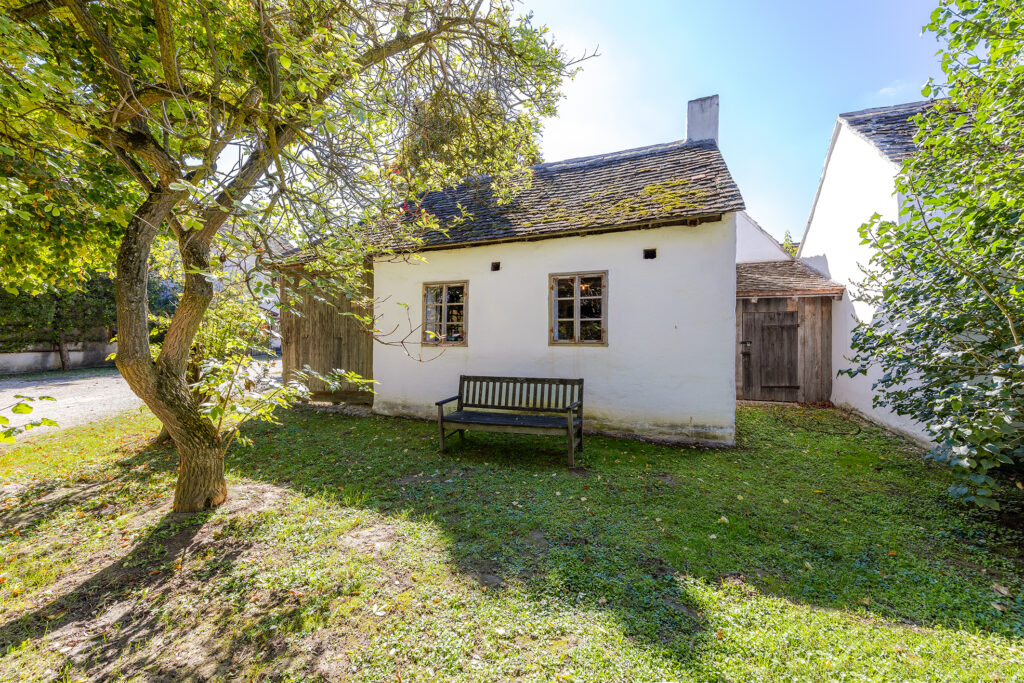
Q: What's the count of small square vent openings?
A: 2